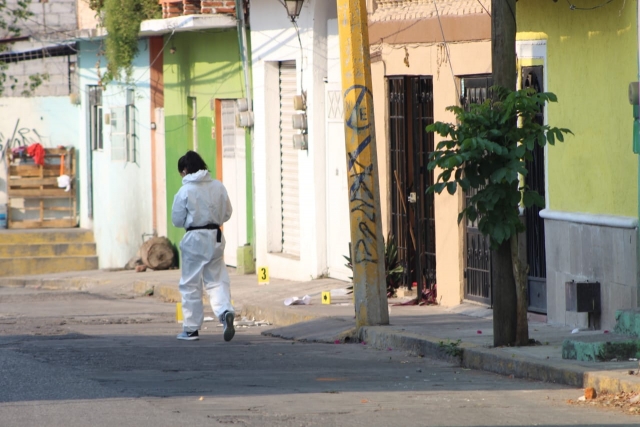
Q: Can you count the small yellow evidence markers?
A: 3